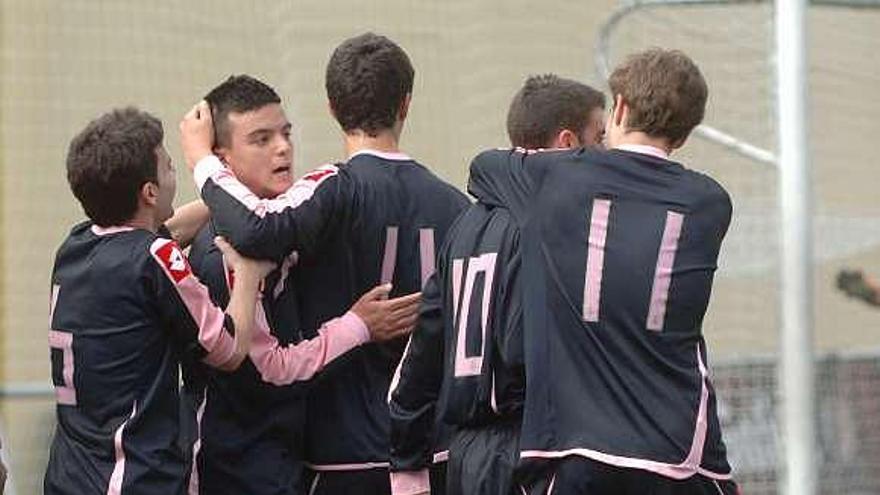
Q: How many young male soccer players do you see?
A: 5